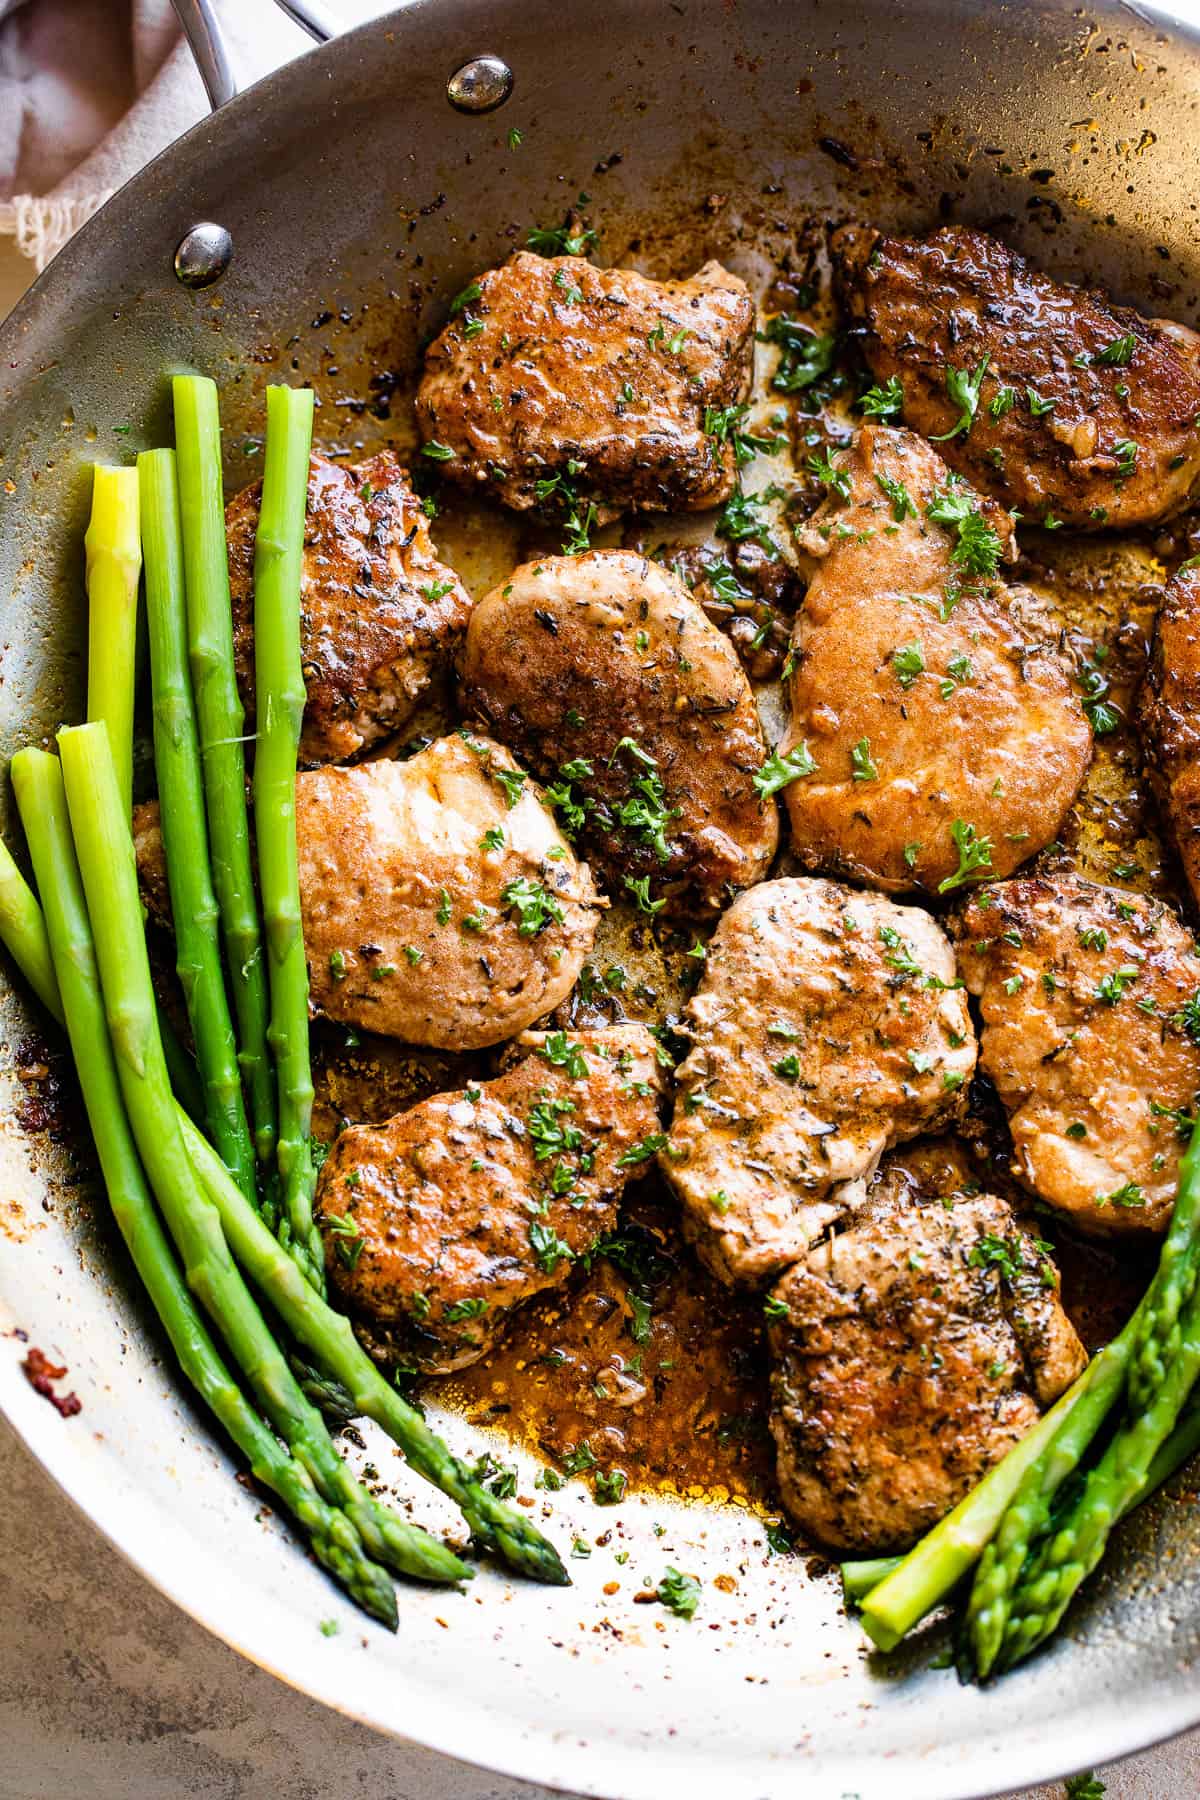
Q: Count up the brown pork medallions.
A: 11